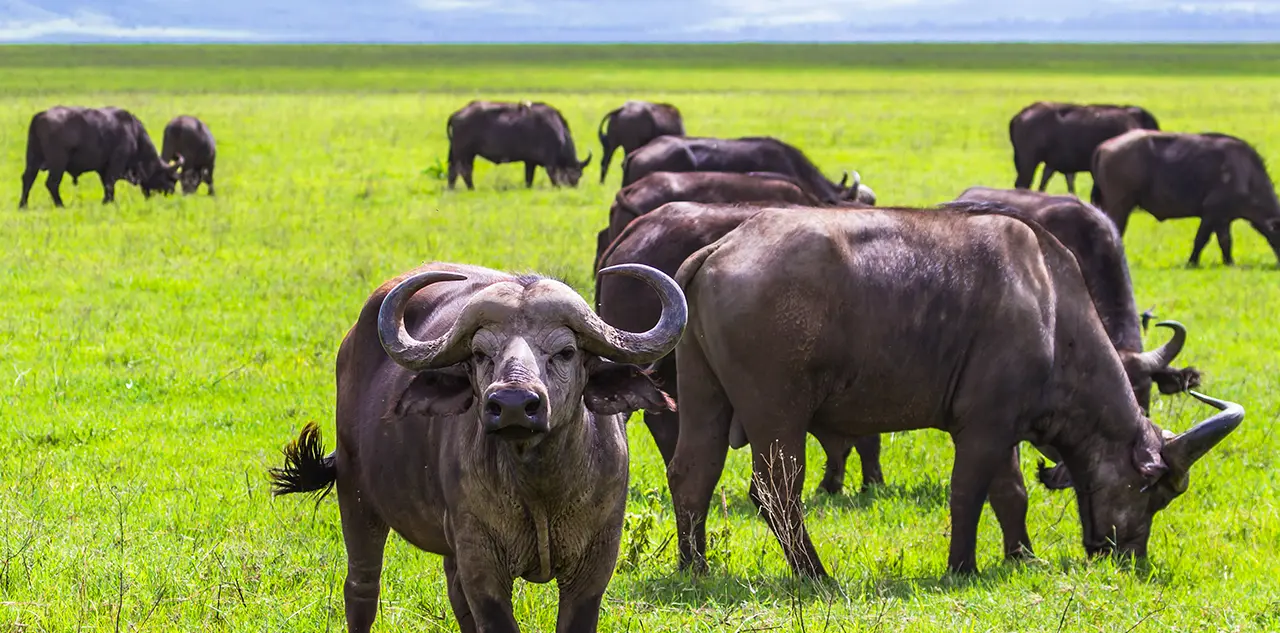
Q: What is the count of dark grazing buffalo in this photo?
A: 11